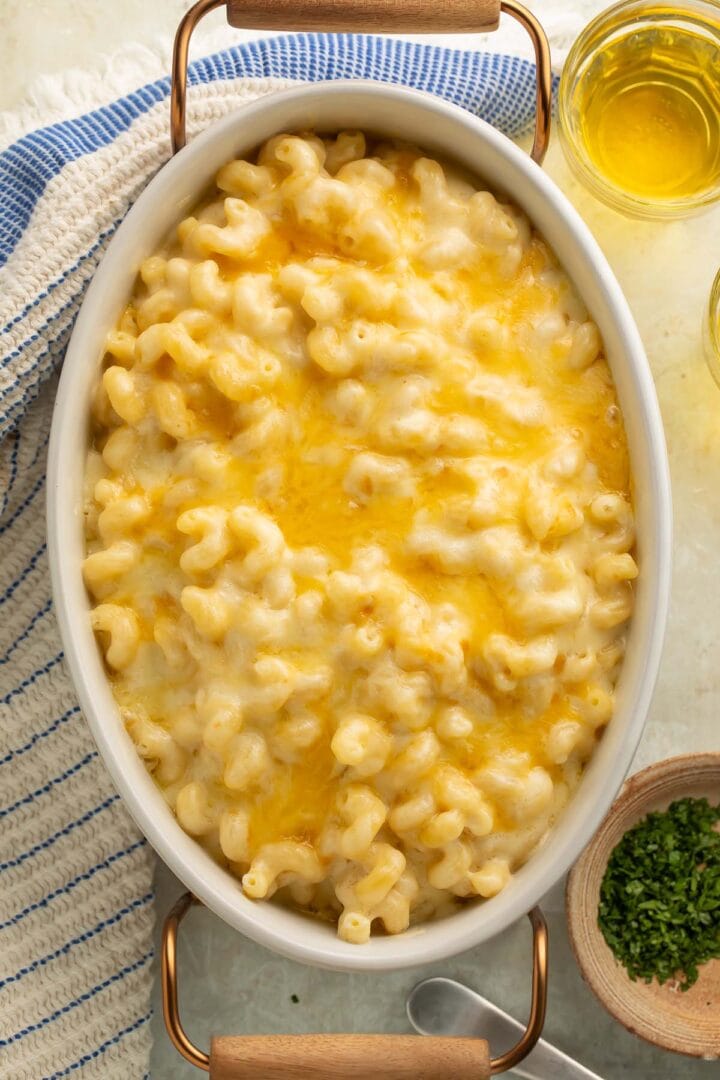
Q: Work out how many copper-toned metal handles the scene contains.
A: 2